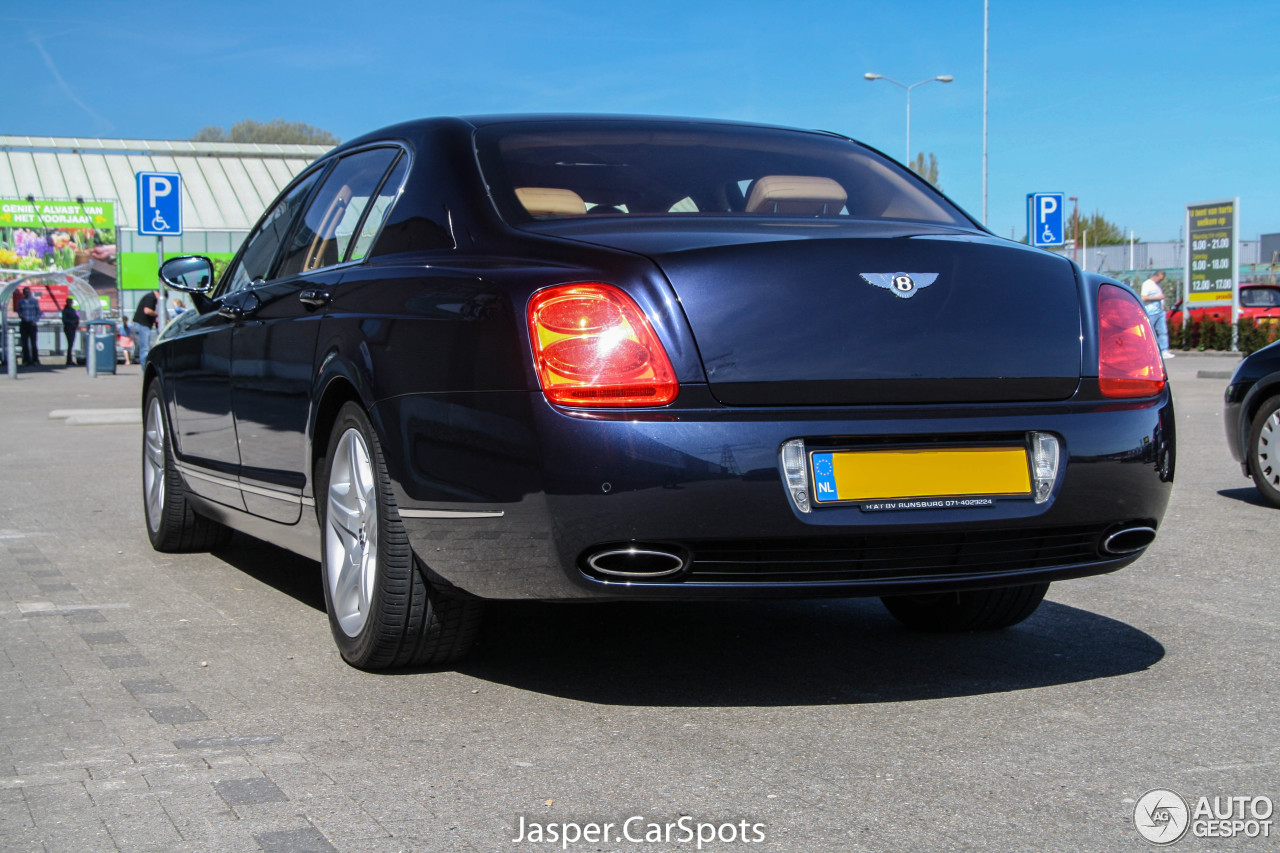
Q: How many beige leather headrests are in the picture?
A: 2